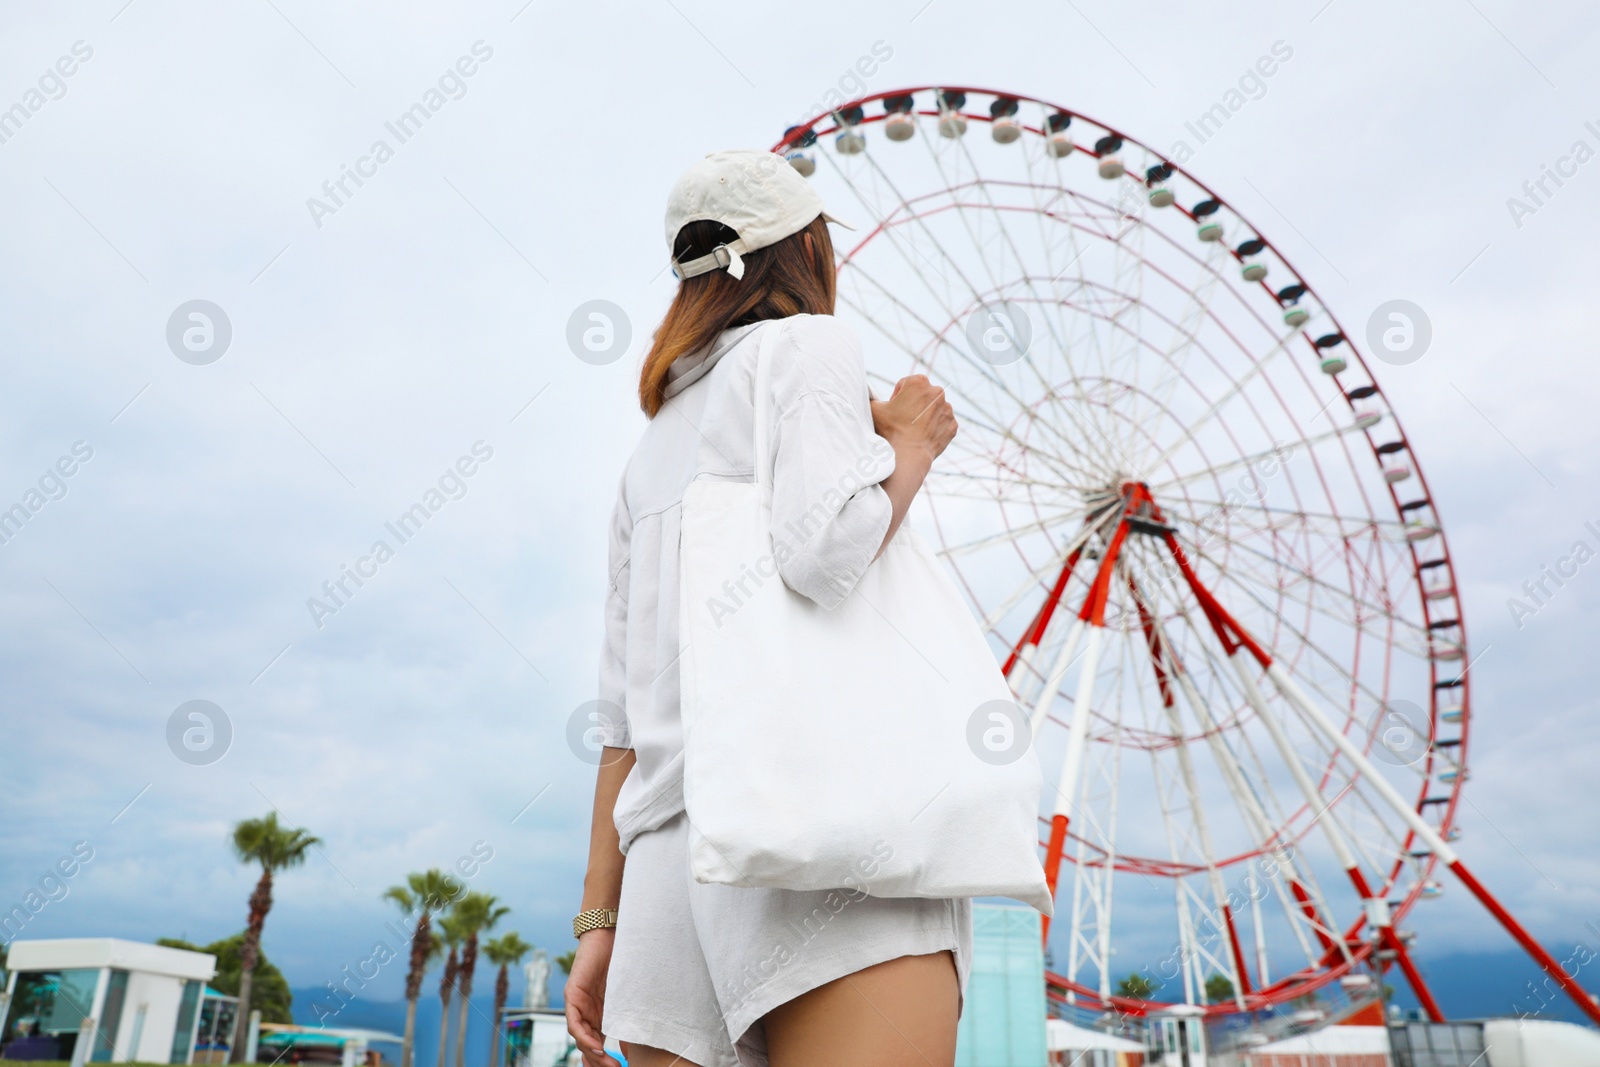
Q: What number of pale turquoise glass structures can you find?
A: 1